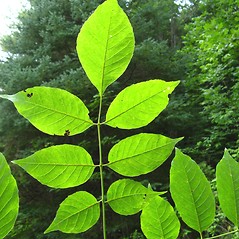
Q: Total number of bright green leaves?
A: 11